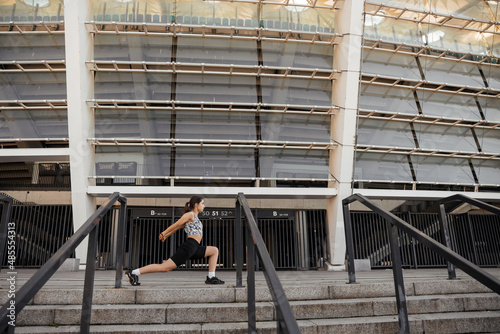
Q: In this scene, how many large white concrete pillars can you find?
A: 2